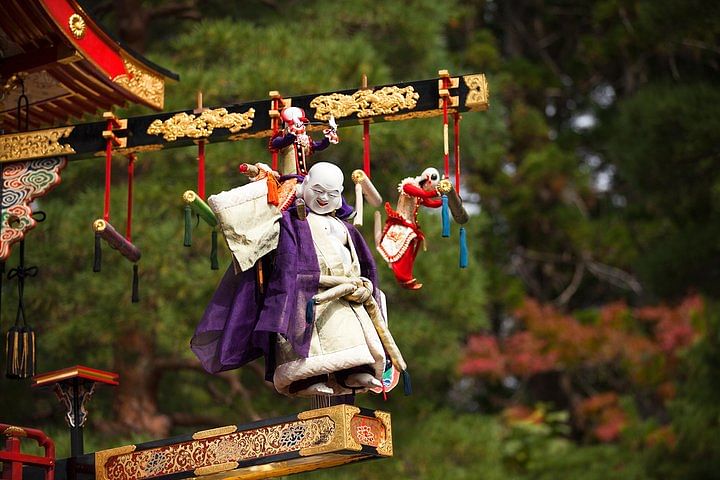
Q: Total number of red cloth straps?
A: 7